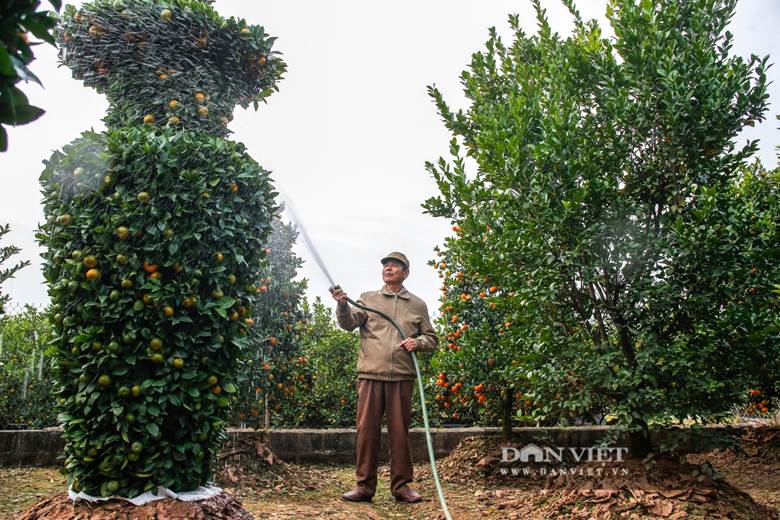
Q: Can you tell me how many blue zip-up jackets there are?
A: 0